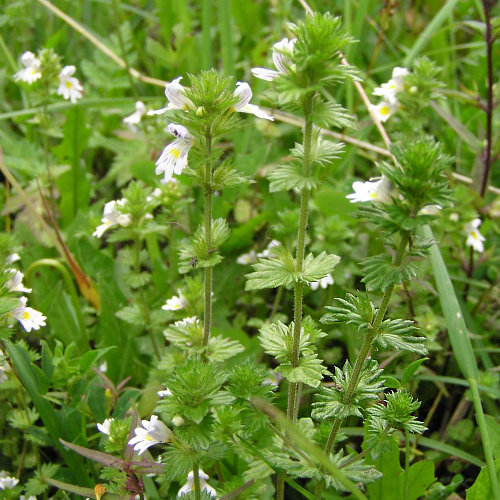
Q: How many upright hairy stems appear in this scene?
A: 3